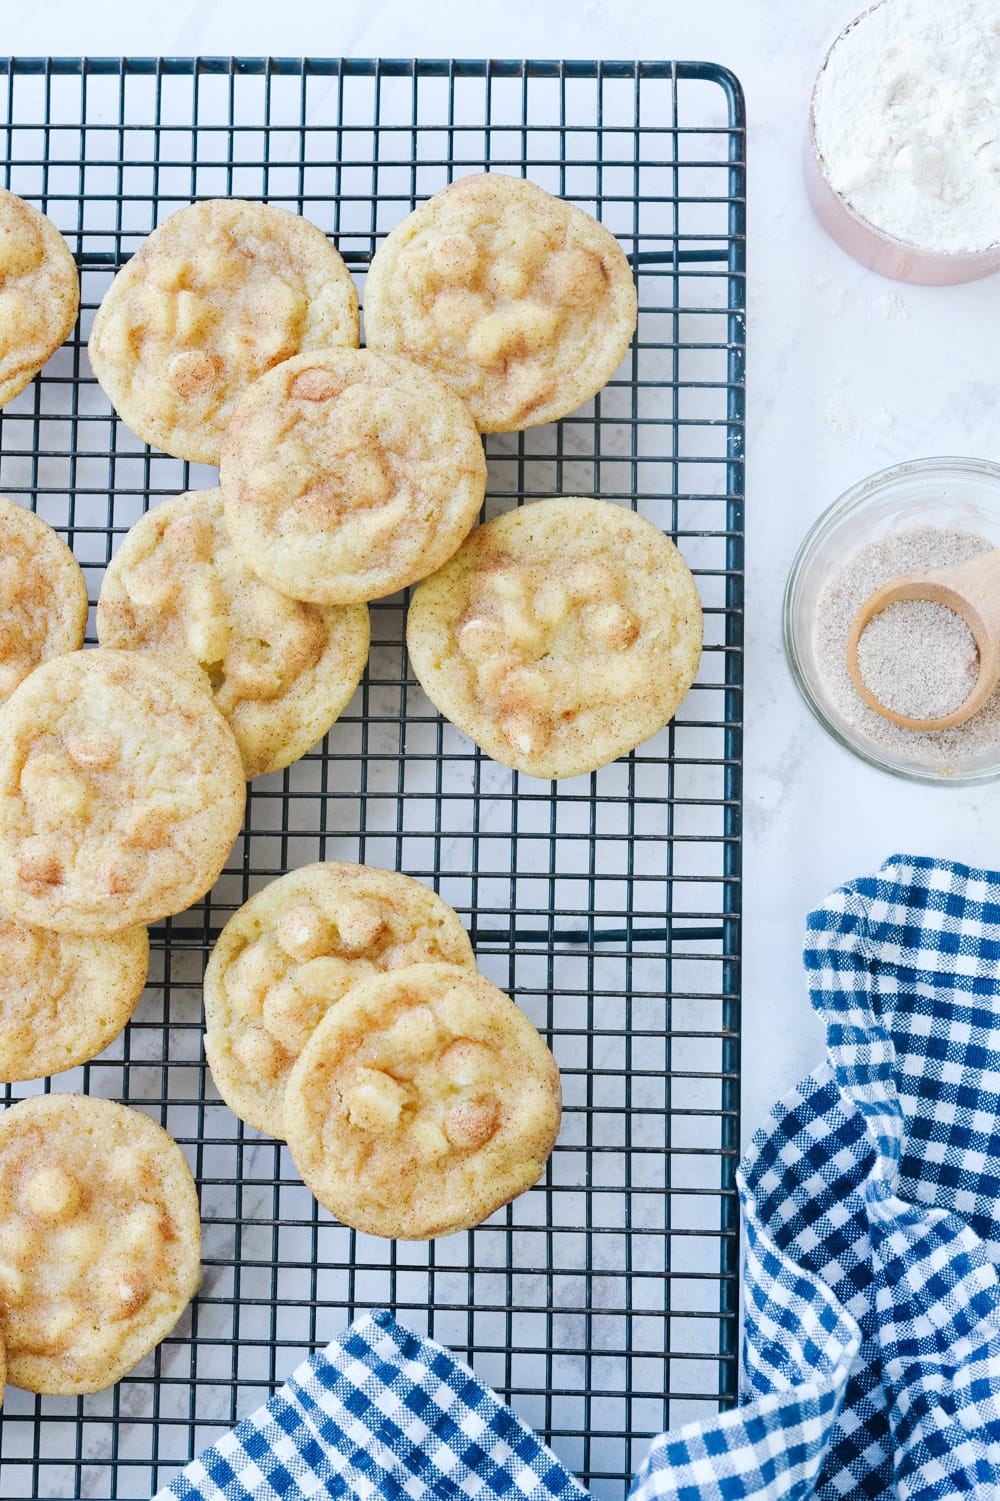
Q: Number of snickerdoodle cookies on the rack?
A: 12